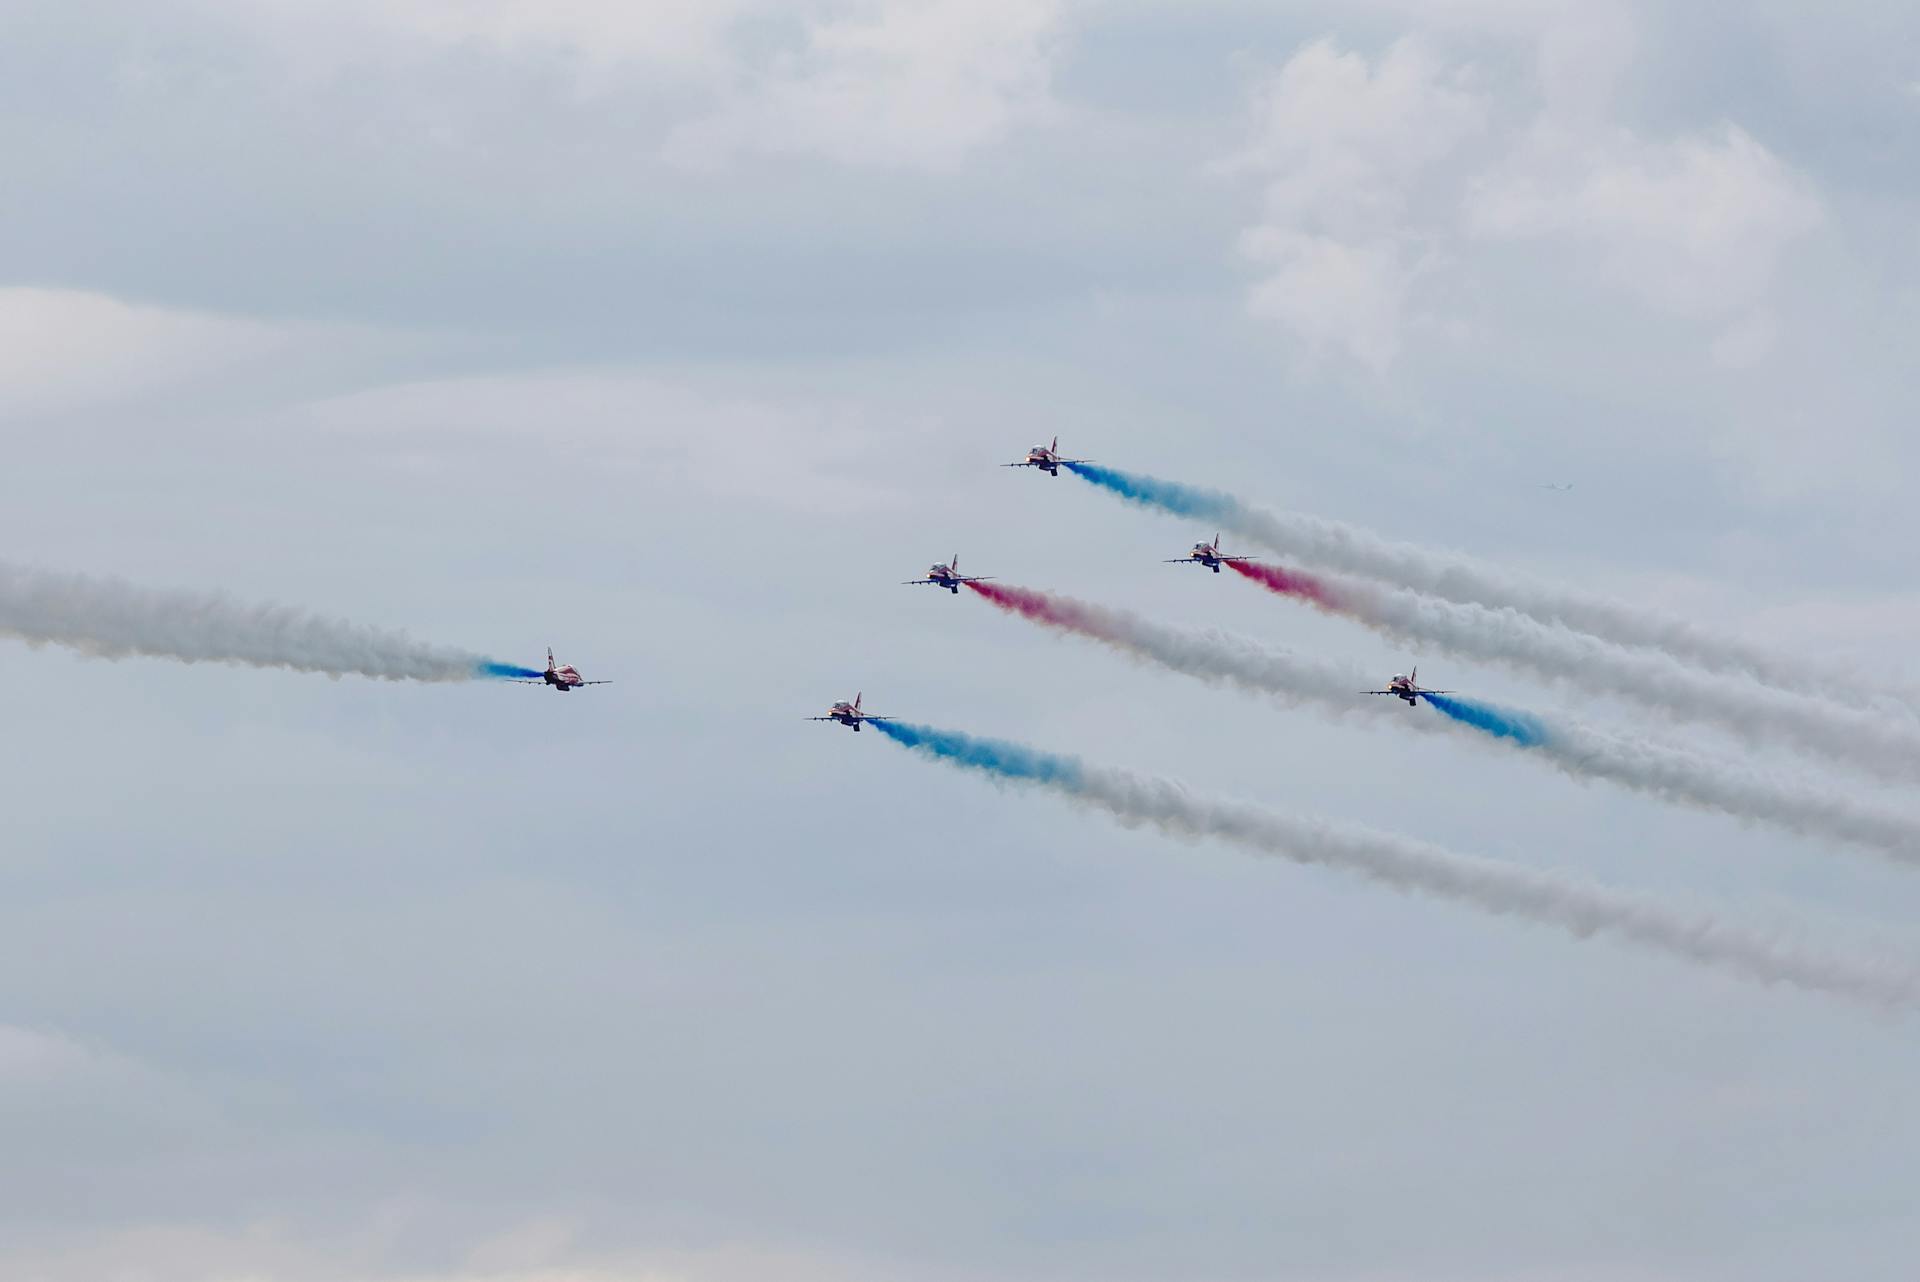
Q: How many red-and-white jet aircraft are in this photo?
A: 6